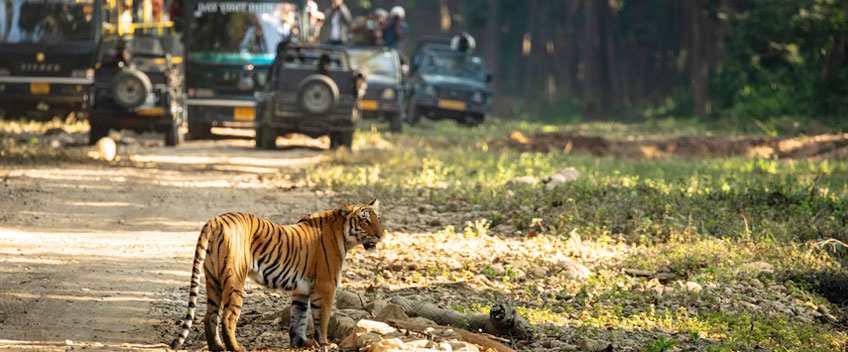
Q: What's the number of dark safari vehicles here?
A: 6